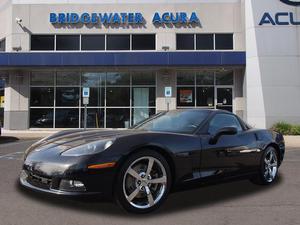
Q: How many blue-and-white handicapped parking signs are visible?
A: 2